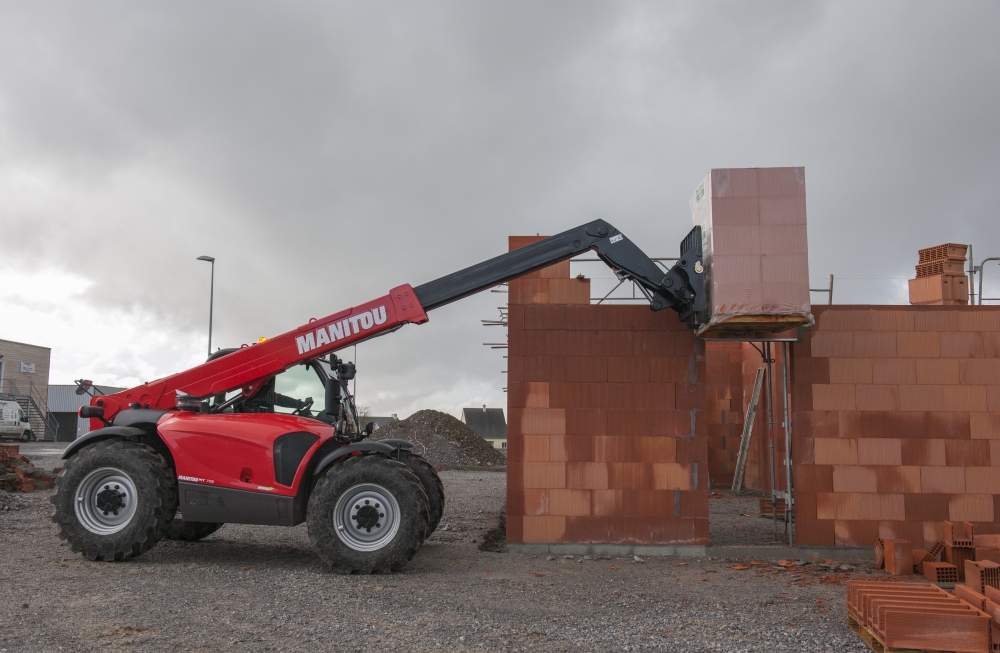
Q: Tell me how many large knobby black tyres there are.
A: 4